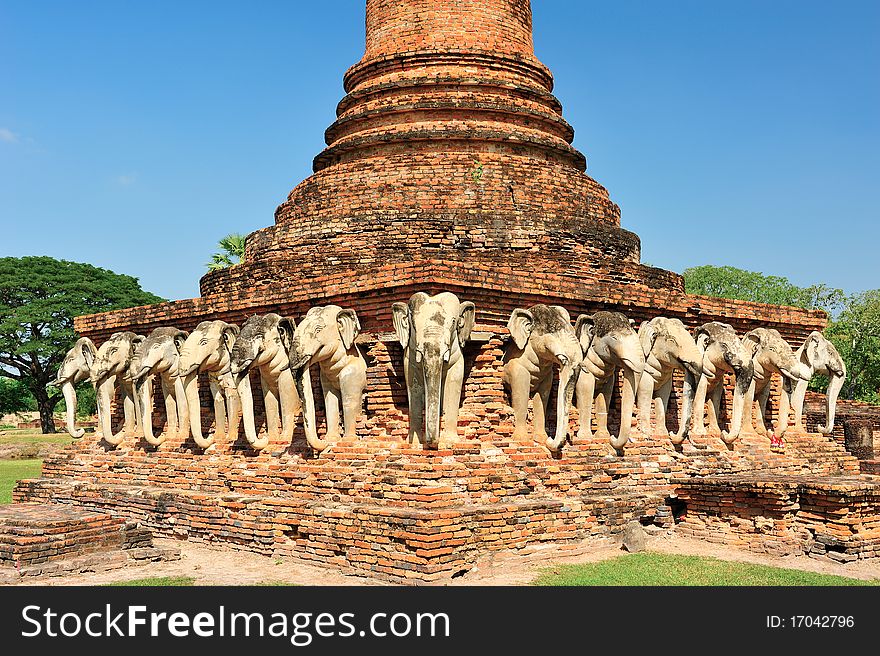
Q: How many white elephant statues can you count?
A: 13